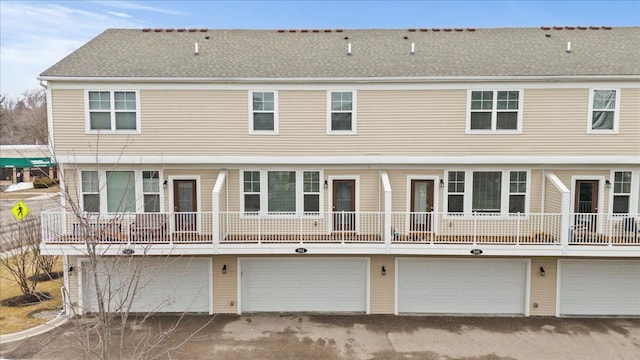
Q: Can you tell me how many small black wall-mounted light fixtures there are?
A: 8